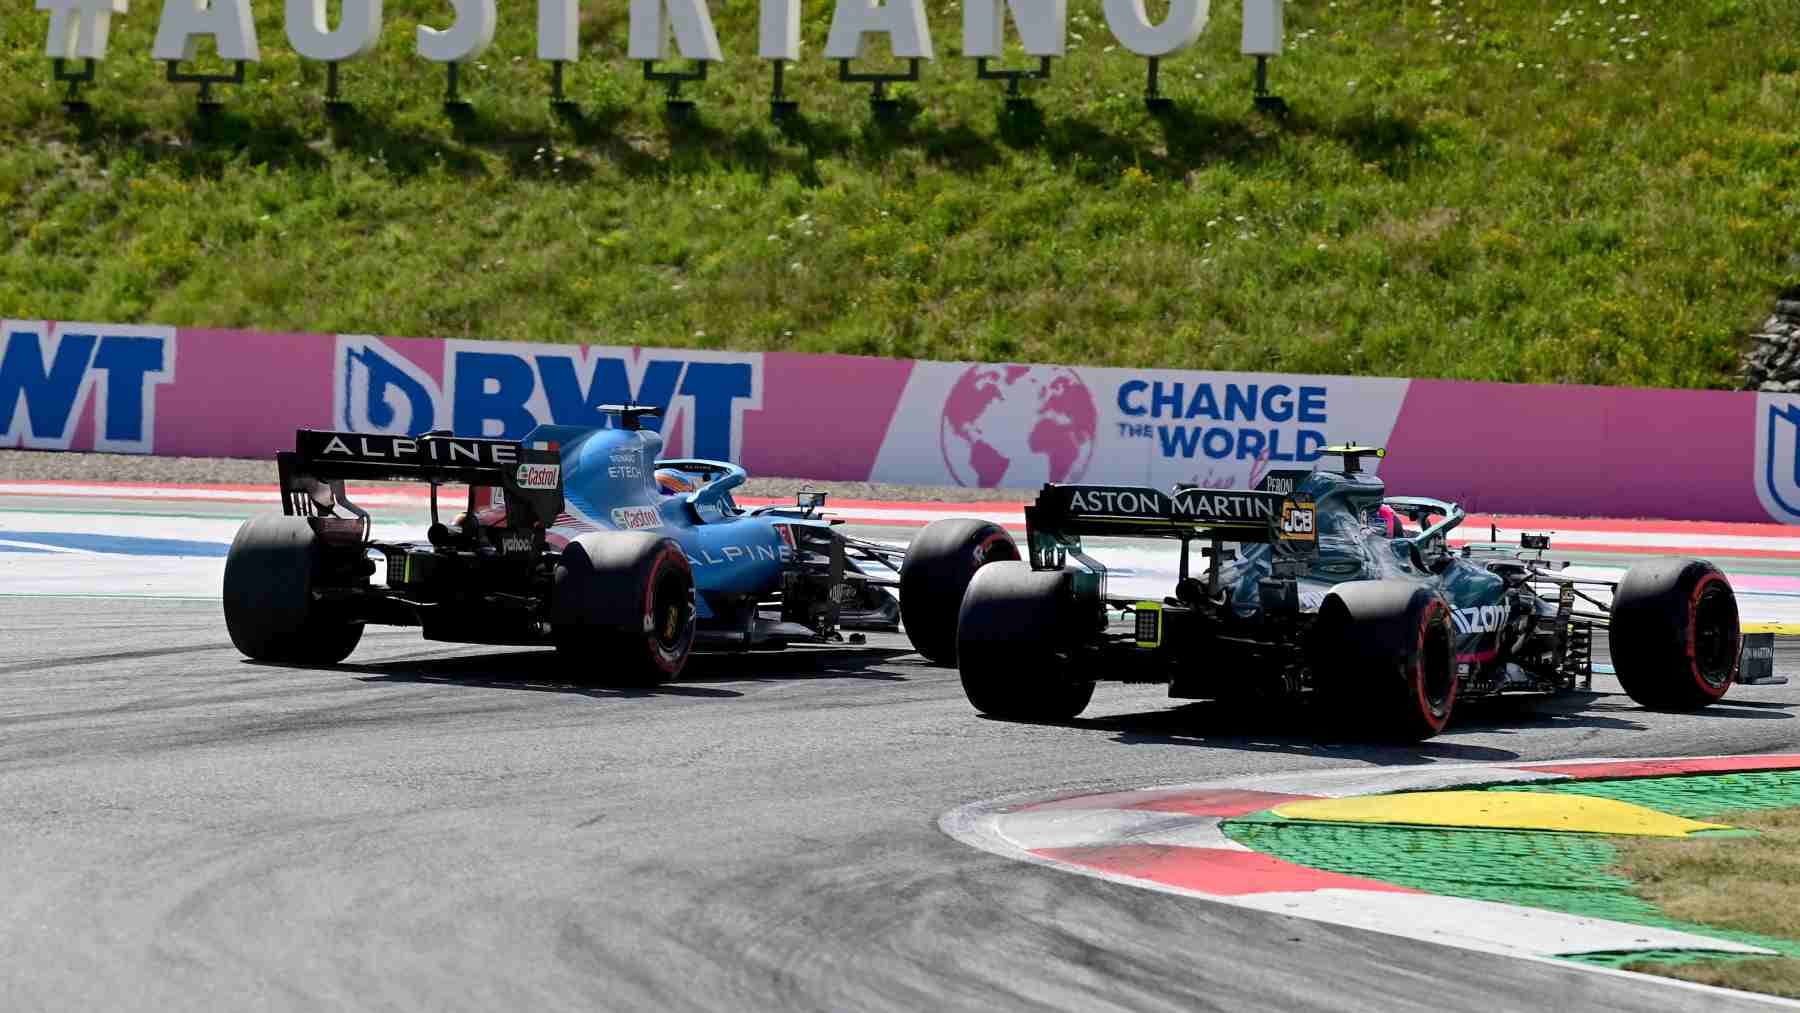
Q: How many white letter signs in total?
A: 11